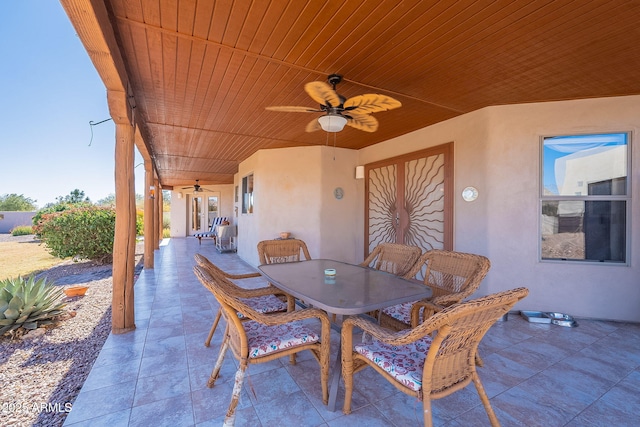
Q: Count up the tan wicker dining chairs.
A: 6